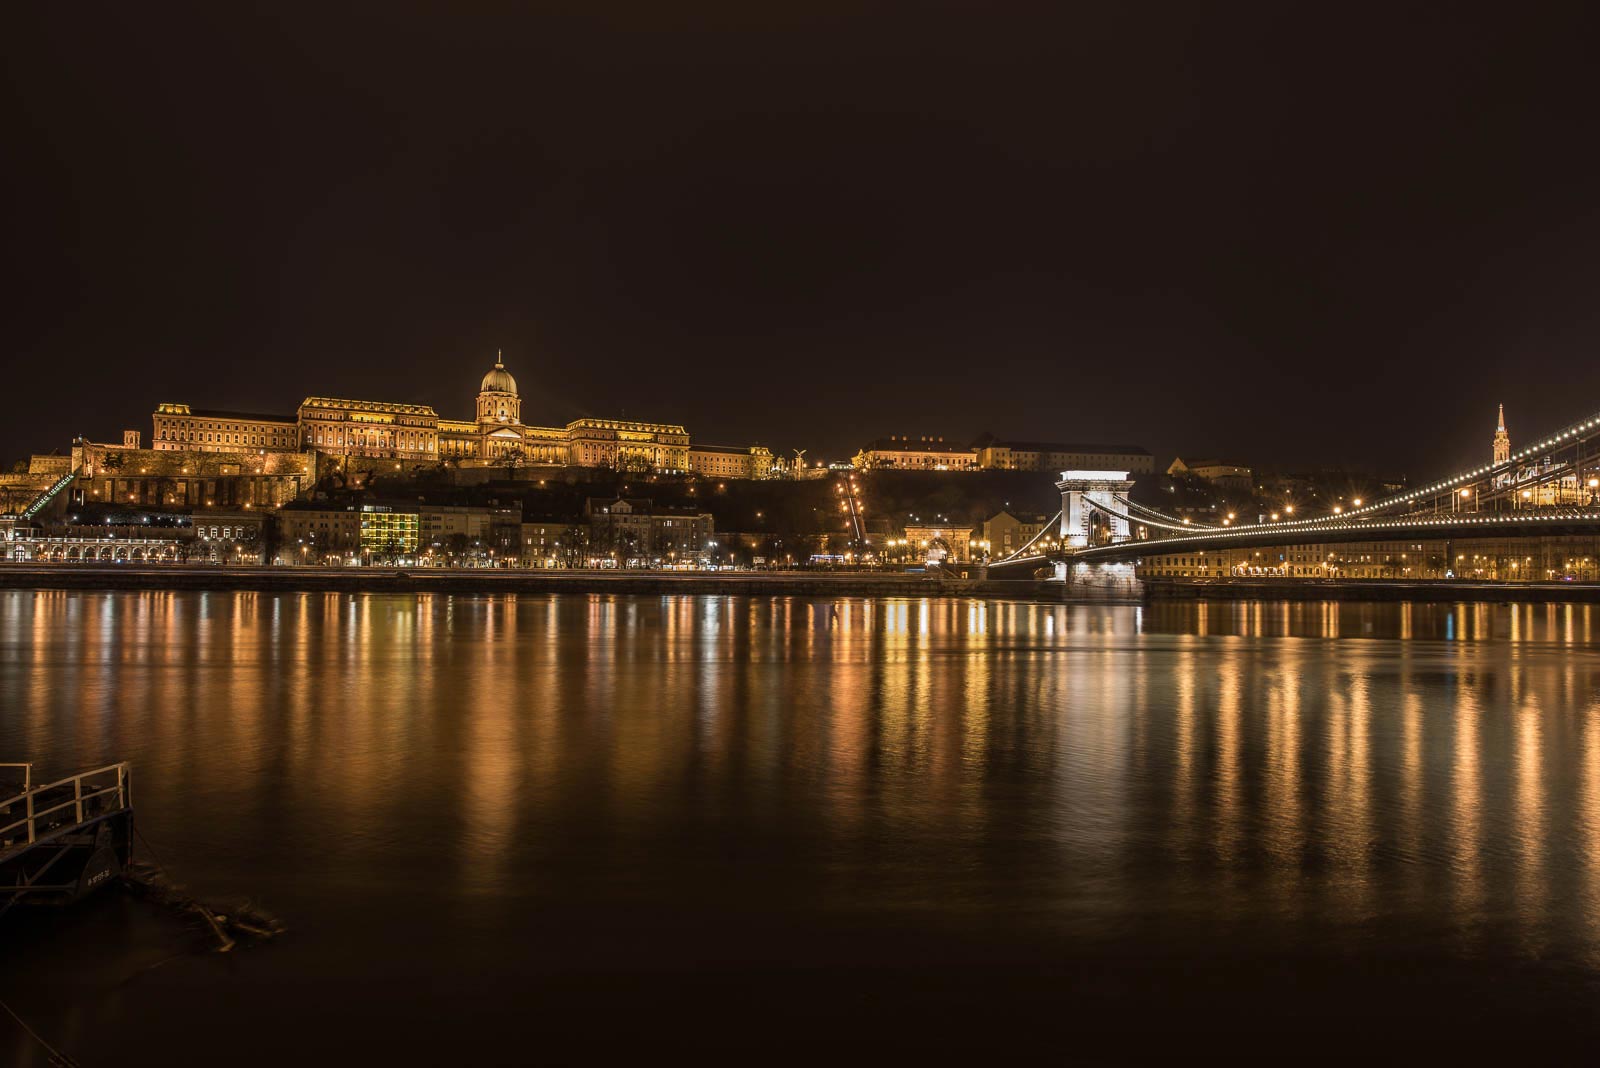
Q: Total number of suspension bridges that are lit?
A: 1